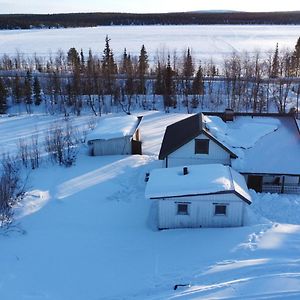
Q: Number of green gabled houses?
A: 0